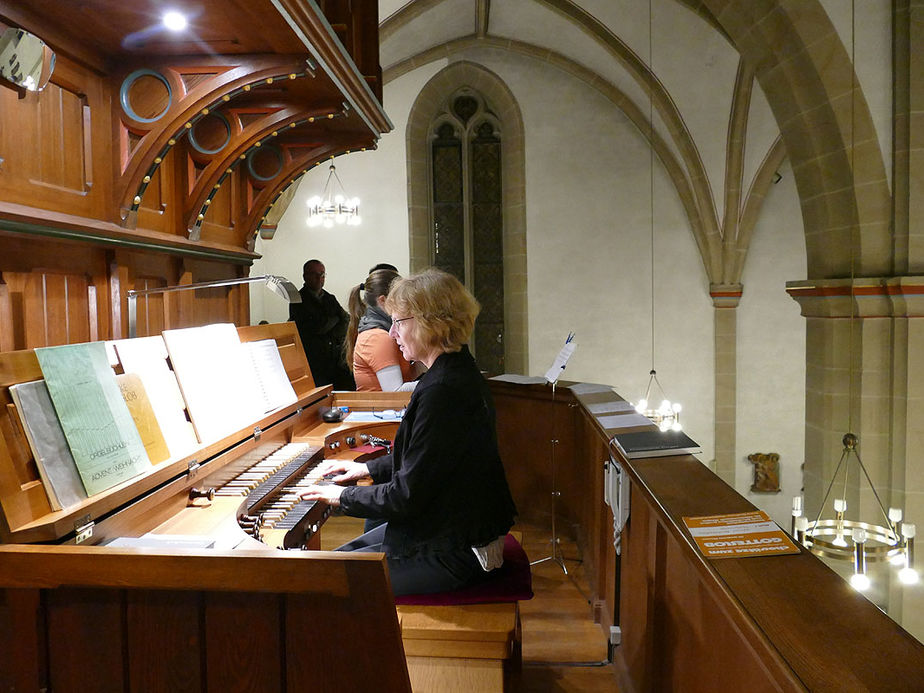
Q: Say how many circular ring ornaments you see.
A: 3